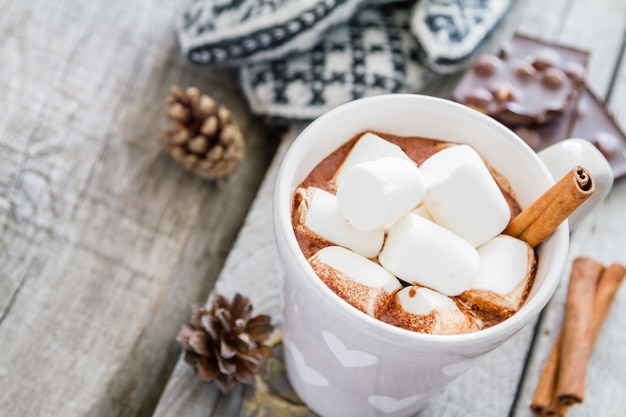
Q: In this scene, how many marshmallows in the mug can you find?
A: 8